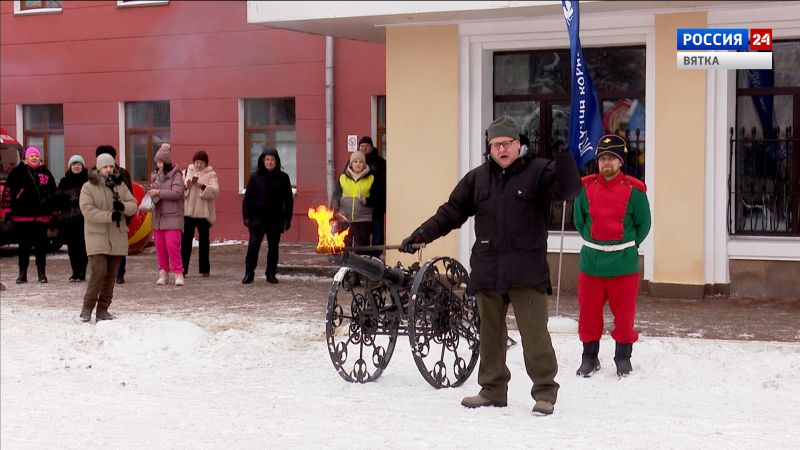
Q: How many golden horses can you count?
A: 0